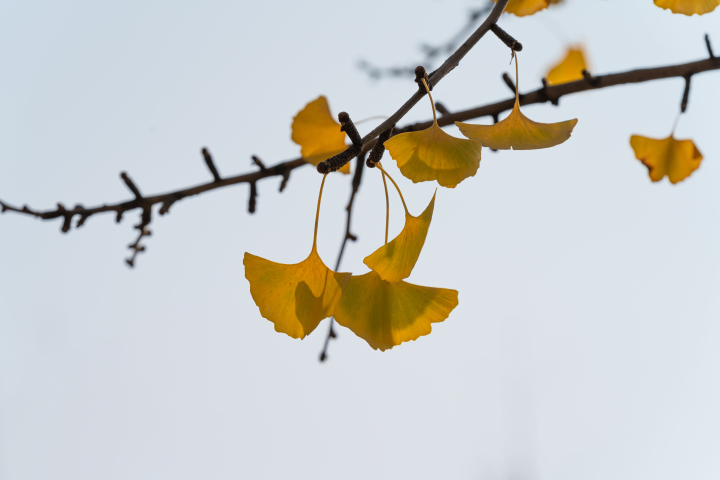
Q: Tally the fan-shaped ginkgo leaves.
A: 10